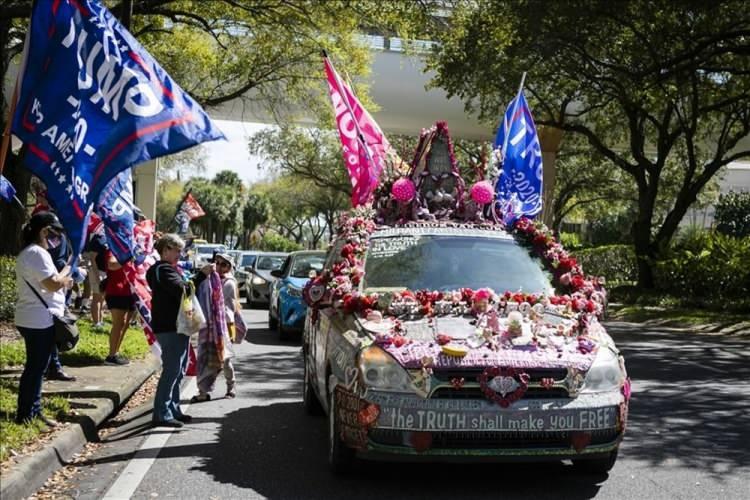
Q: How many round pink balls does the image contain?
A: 2